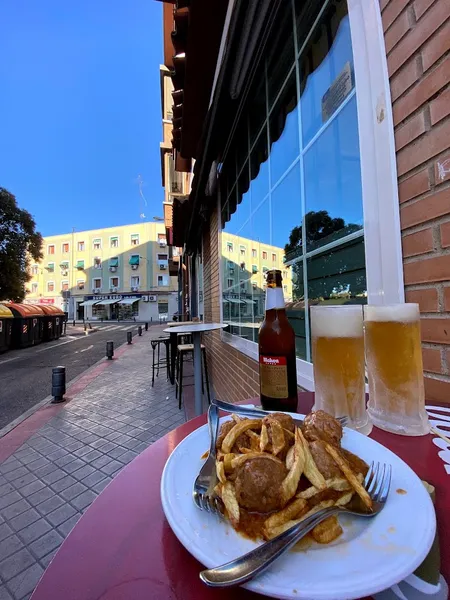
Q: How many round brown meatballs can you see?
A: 5